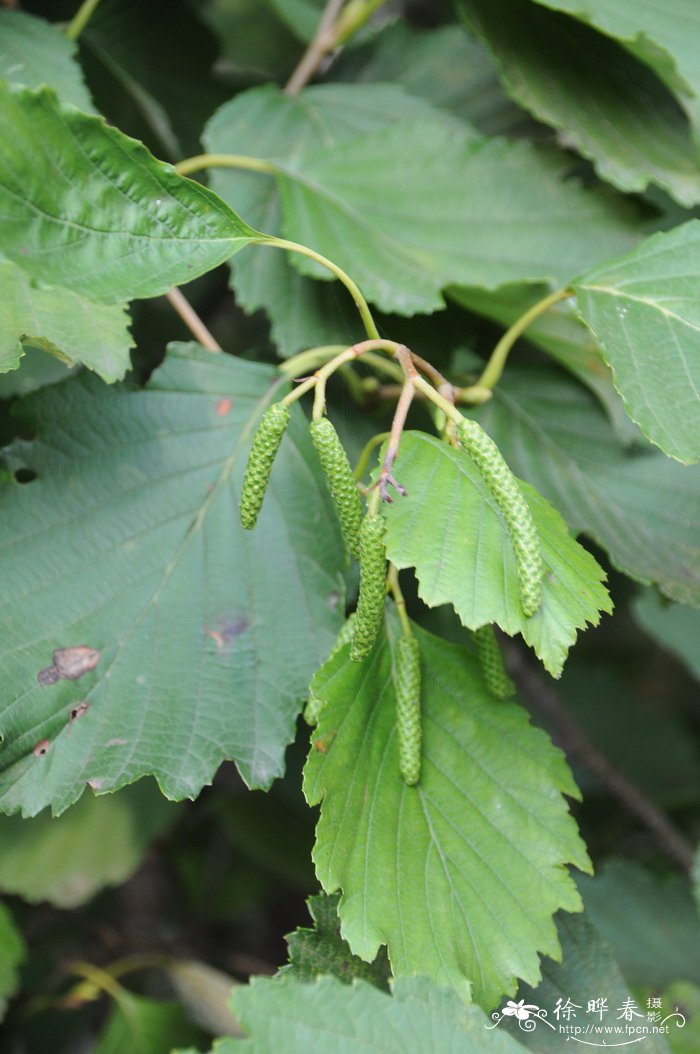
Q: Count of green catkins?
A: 7